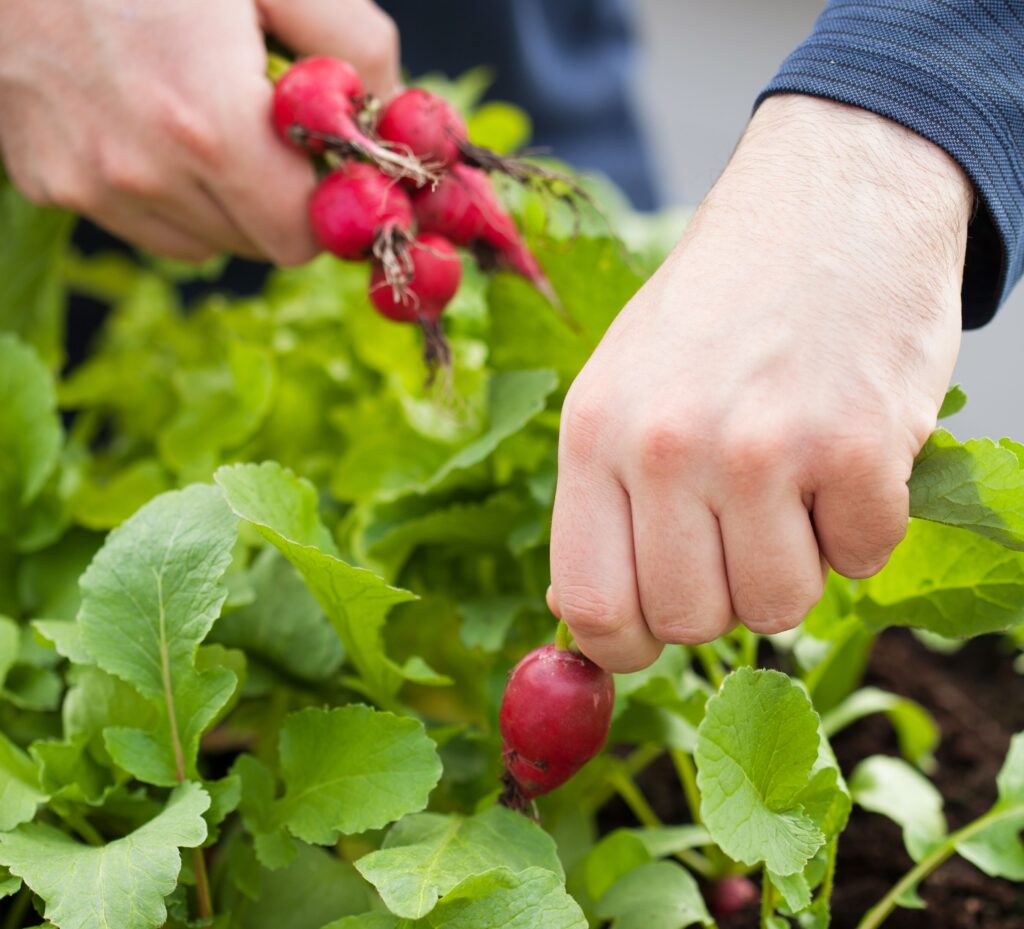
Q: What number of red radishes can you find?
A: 7